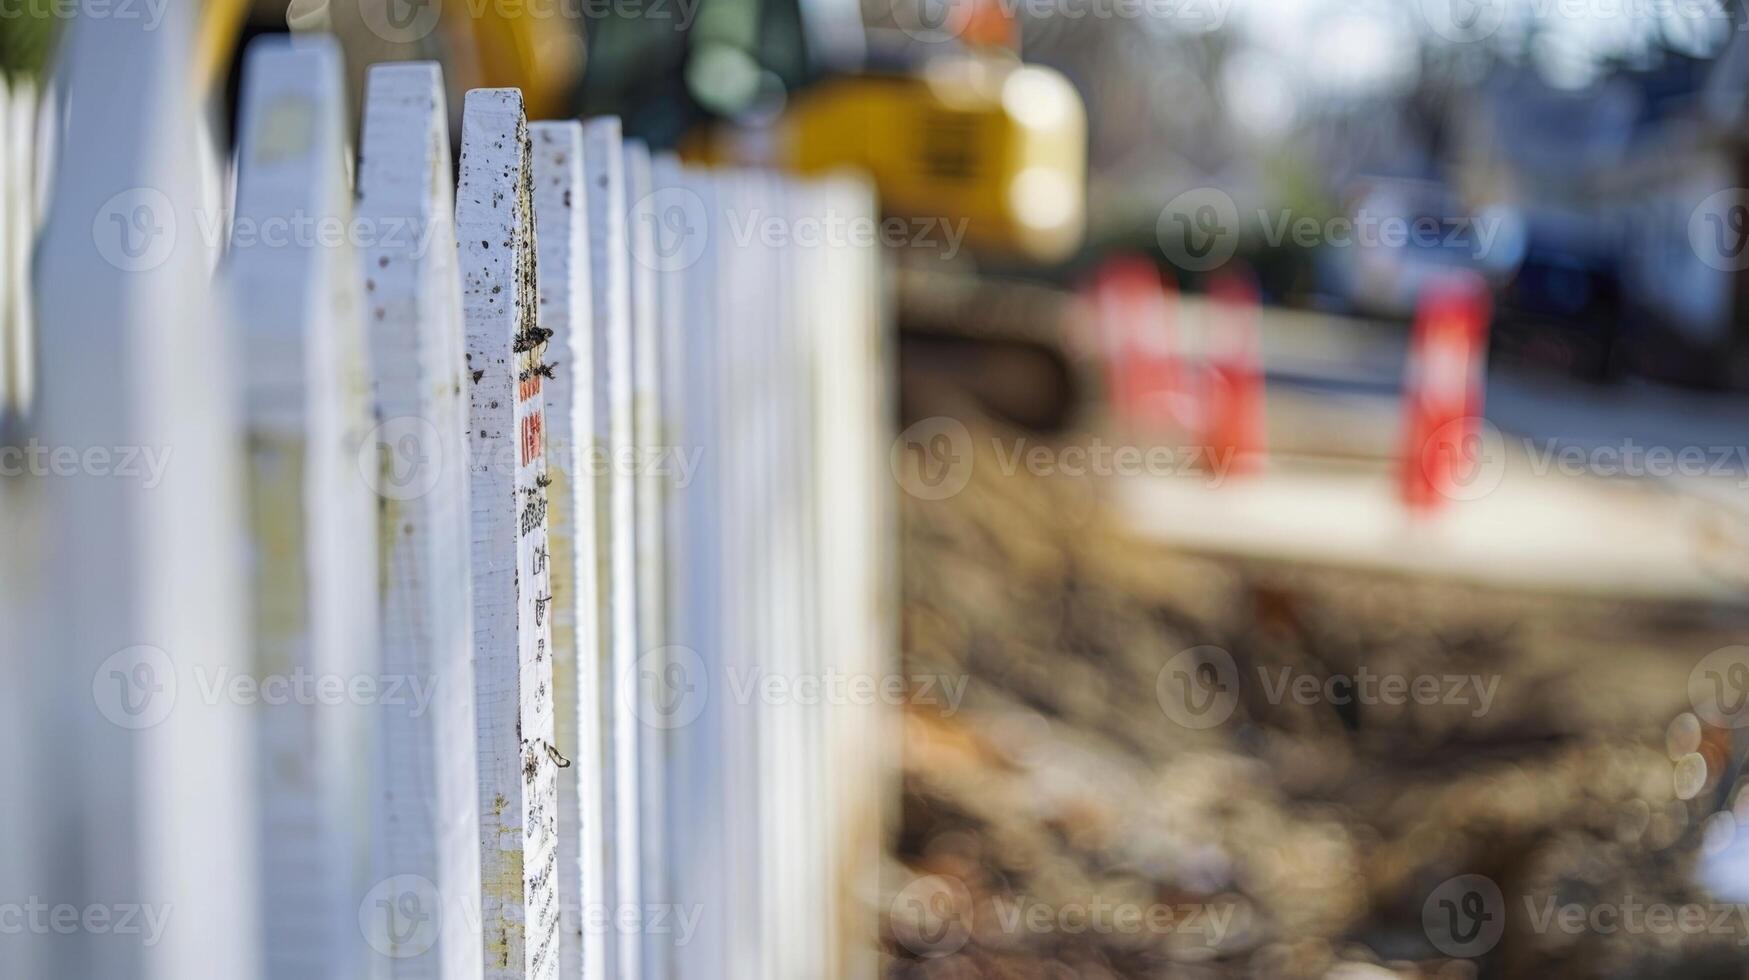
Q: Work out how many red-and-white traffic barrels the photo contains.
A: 3